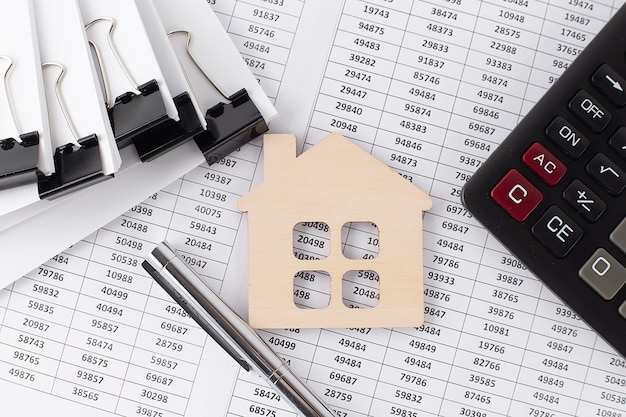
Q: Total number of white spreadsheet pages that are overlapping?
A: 2